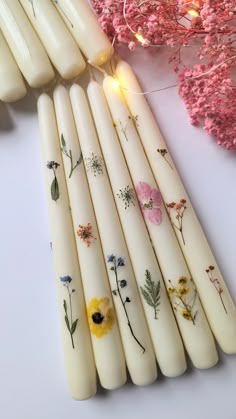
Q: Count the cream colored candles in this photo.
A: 10